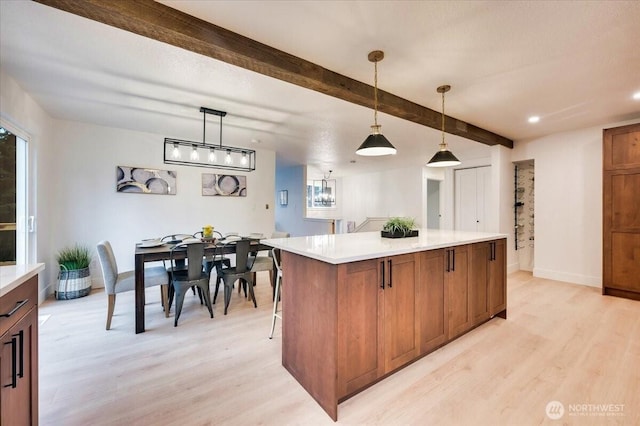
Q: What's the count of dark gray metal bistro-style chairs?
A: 4